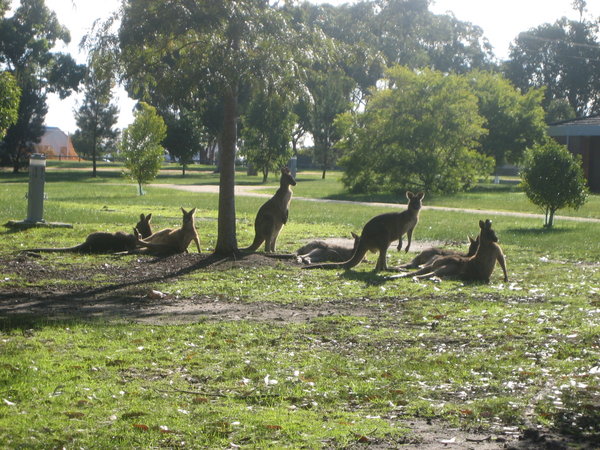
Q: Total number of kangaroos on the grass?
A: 7